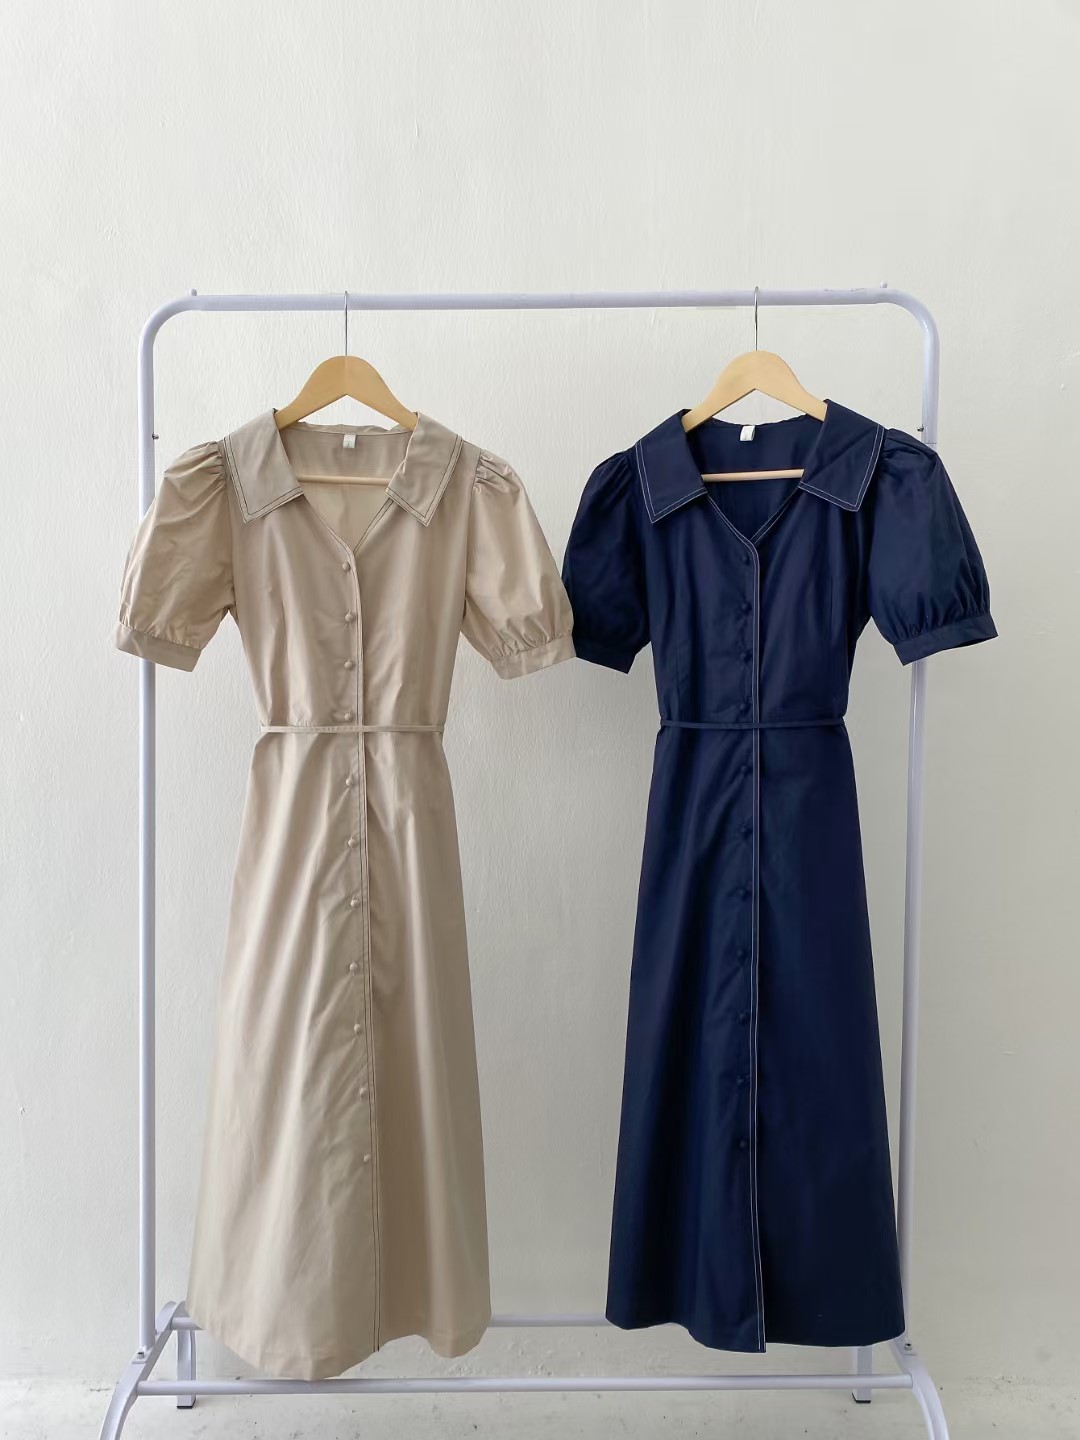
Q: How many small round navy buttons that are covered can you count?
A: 11